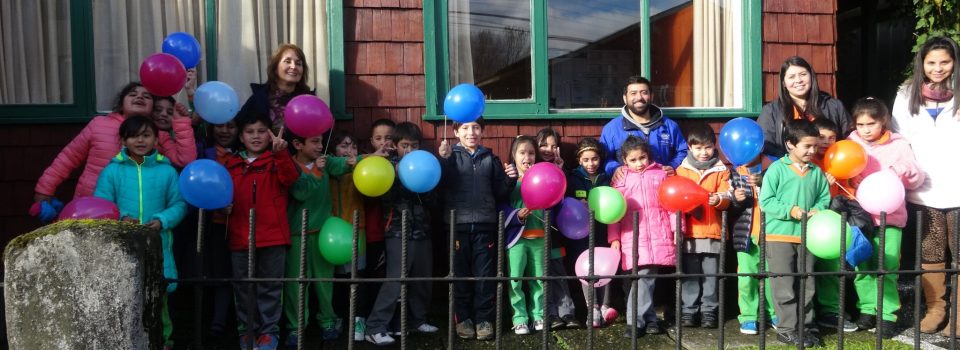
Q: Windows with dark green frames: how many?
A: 2